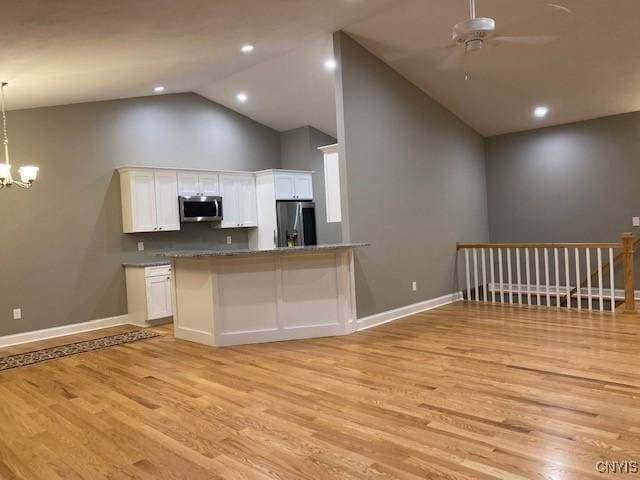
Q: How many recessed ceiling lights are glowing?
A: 5